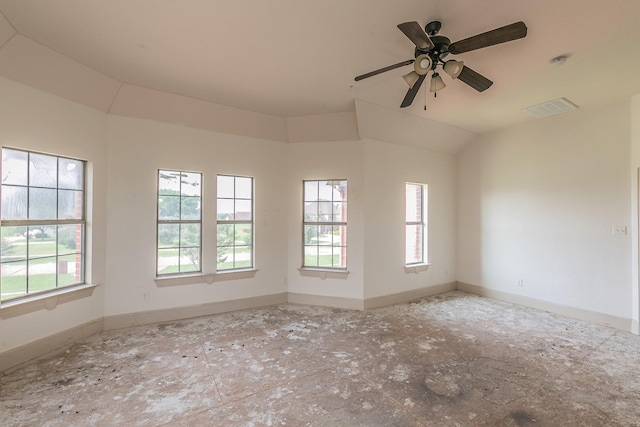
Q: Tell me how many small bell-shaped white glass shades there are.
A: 4